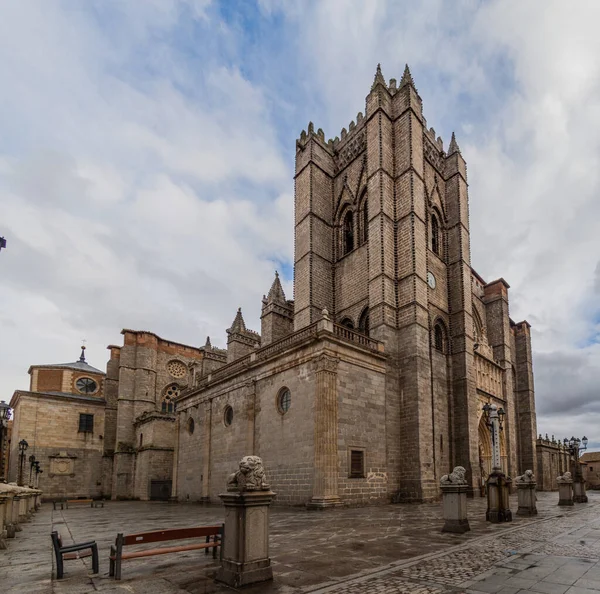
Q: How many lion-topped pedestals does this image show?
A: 4